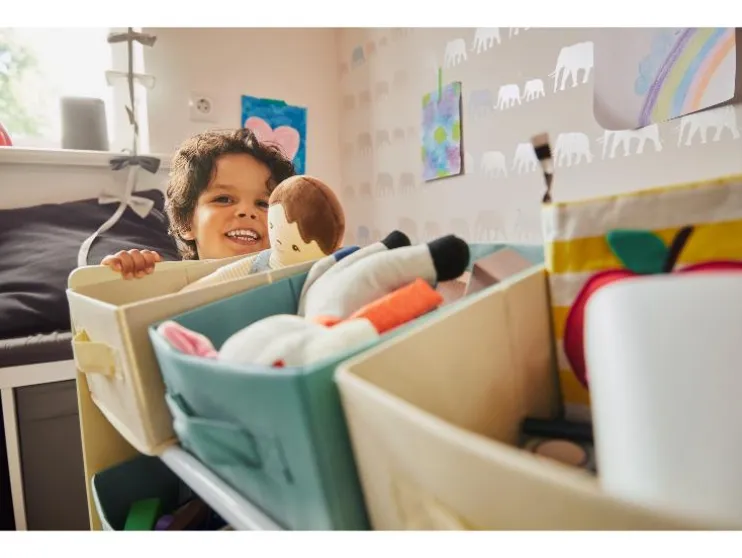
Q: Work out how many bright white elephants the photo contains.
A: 11